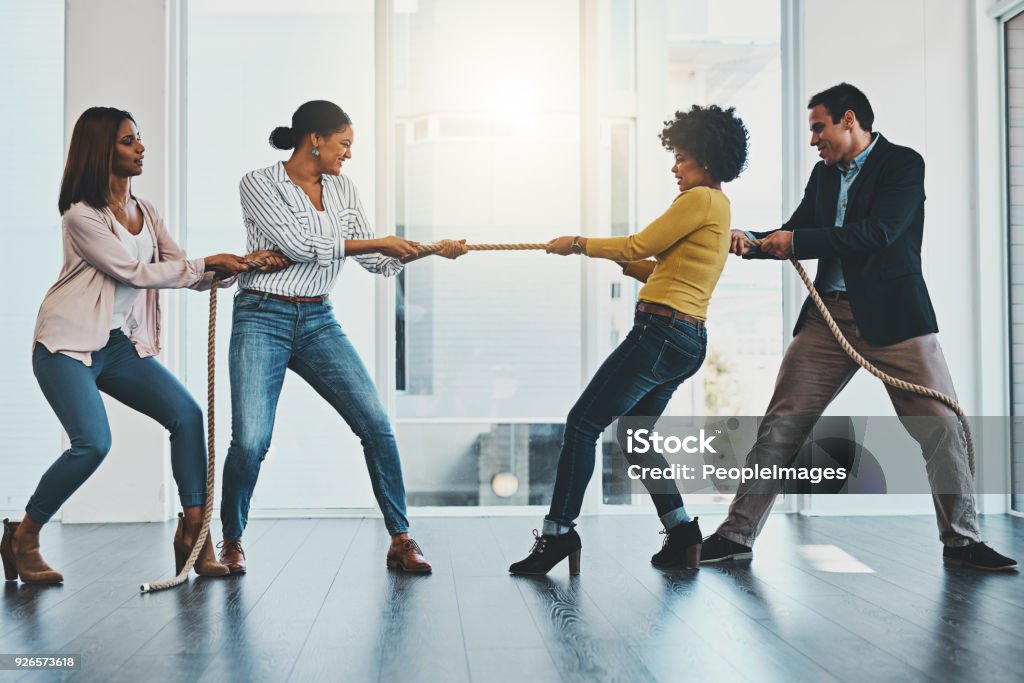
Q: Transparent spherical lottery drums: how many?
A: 0